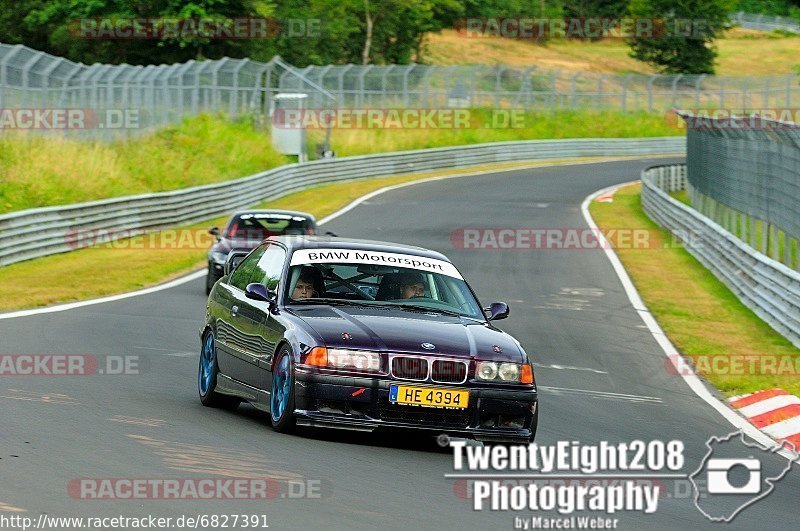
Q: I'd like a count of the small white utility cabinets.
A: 1